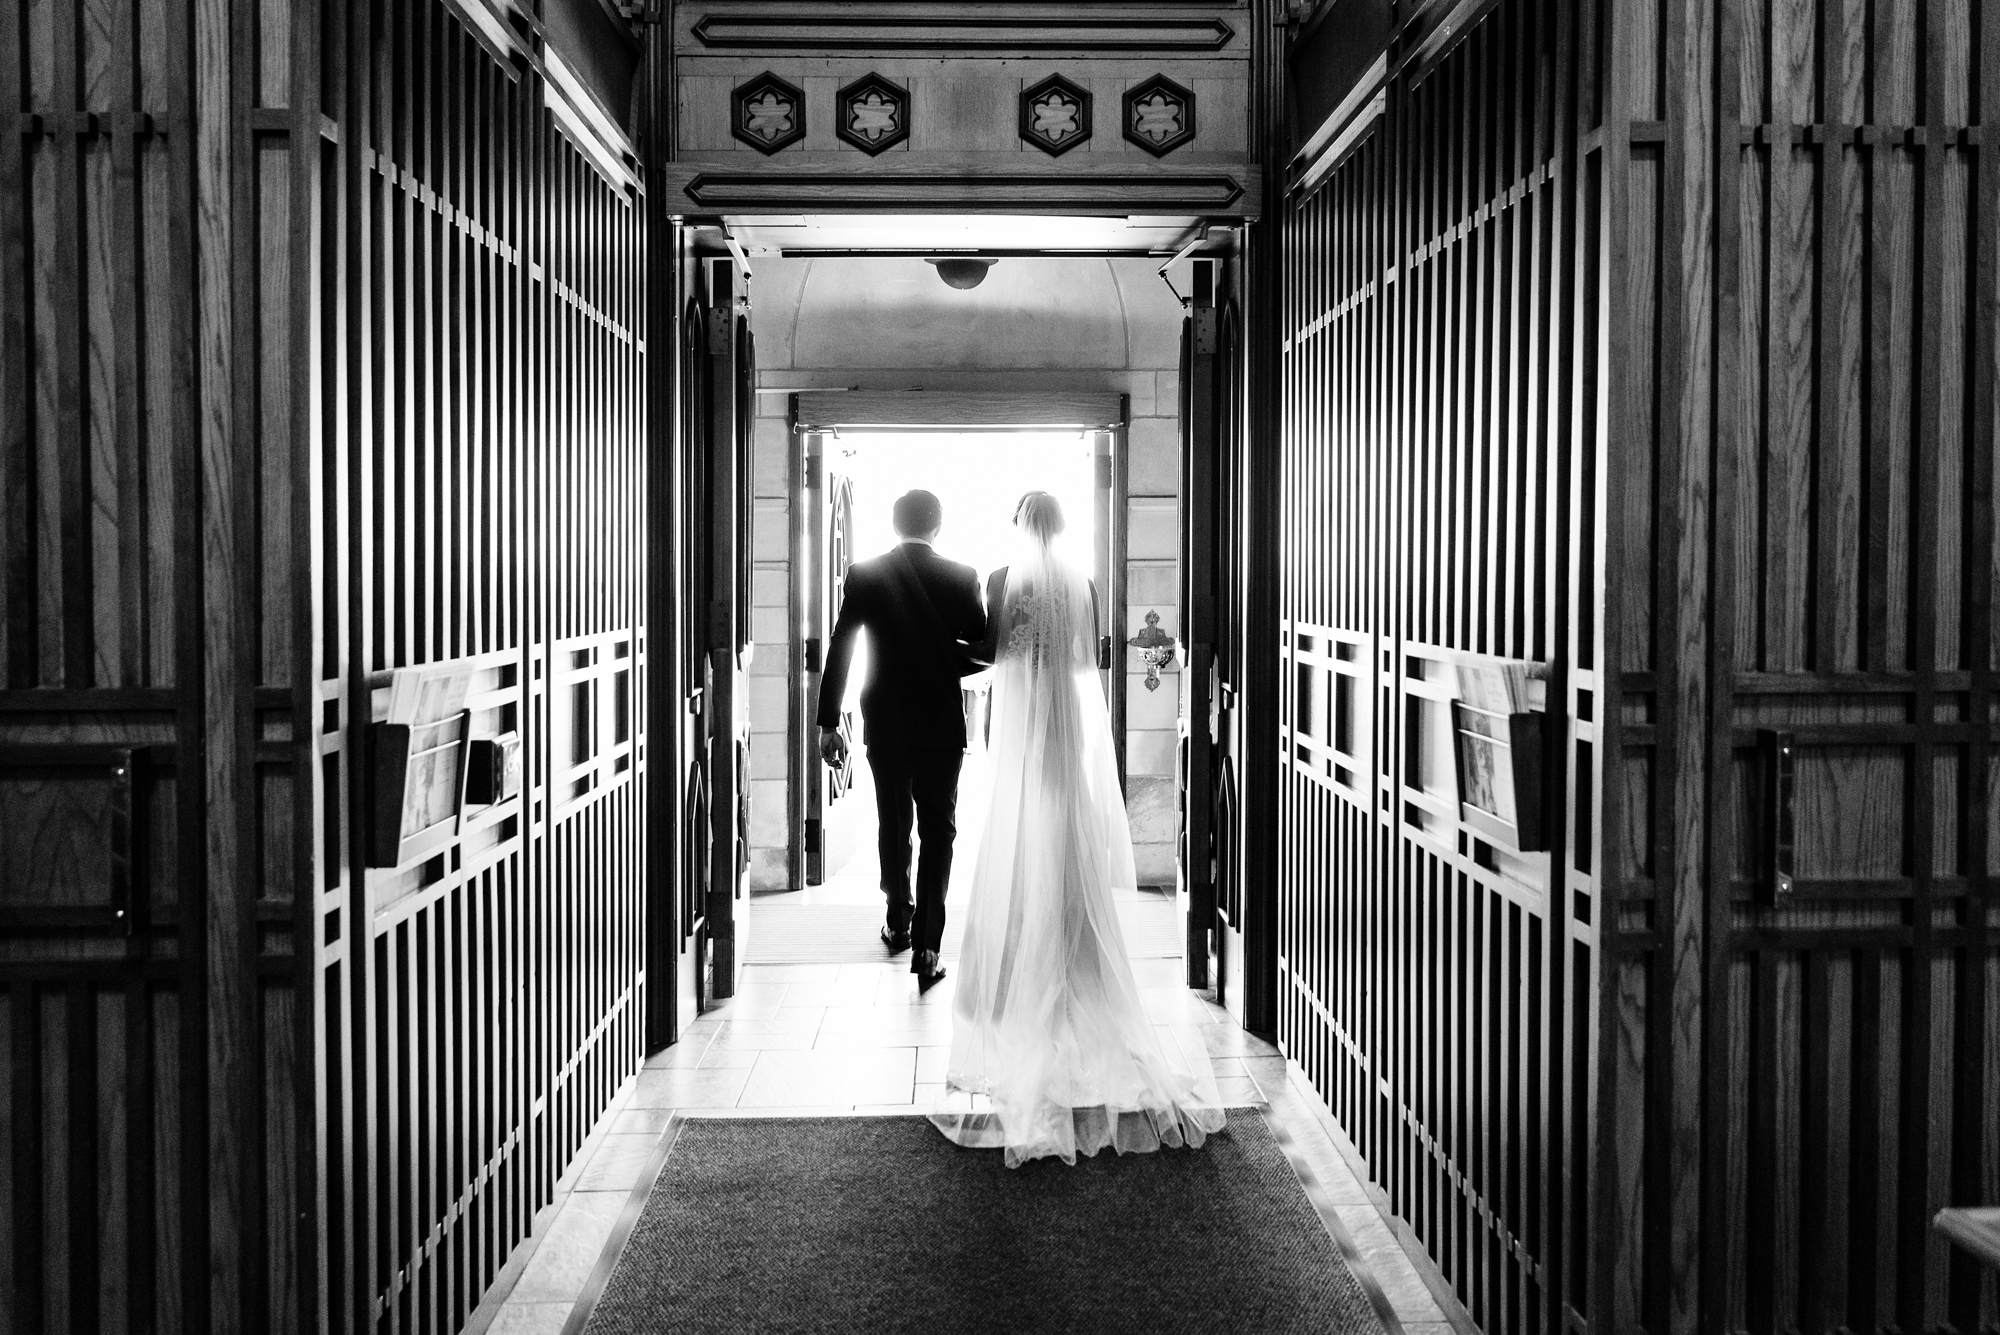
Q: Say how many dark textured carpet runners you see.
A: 1